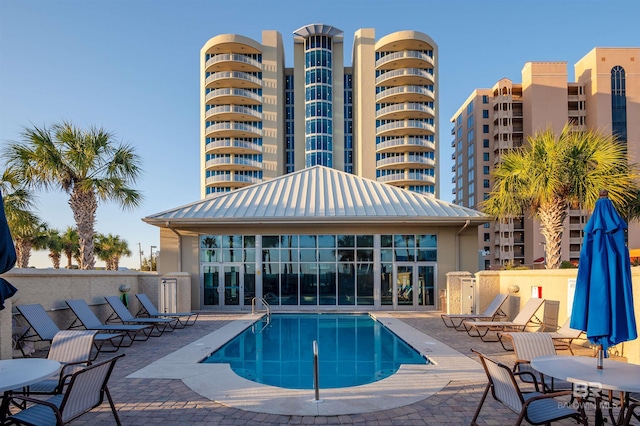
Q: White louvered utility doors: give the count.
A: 2